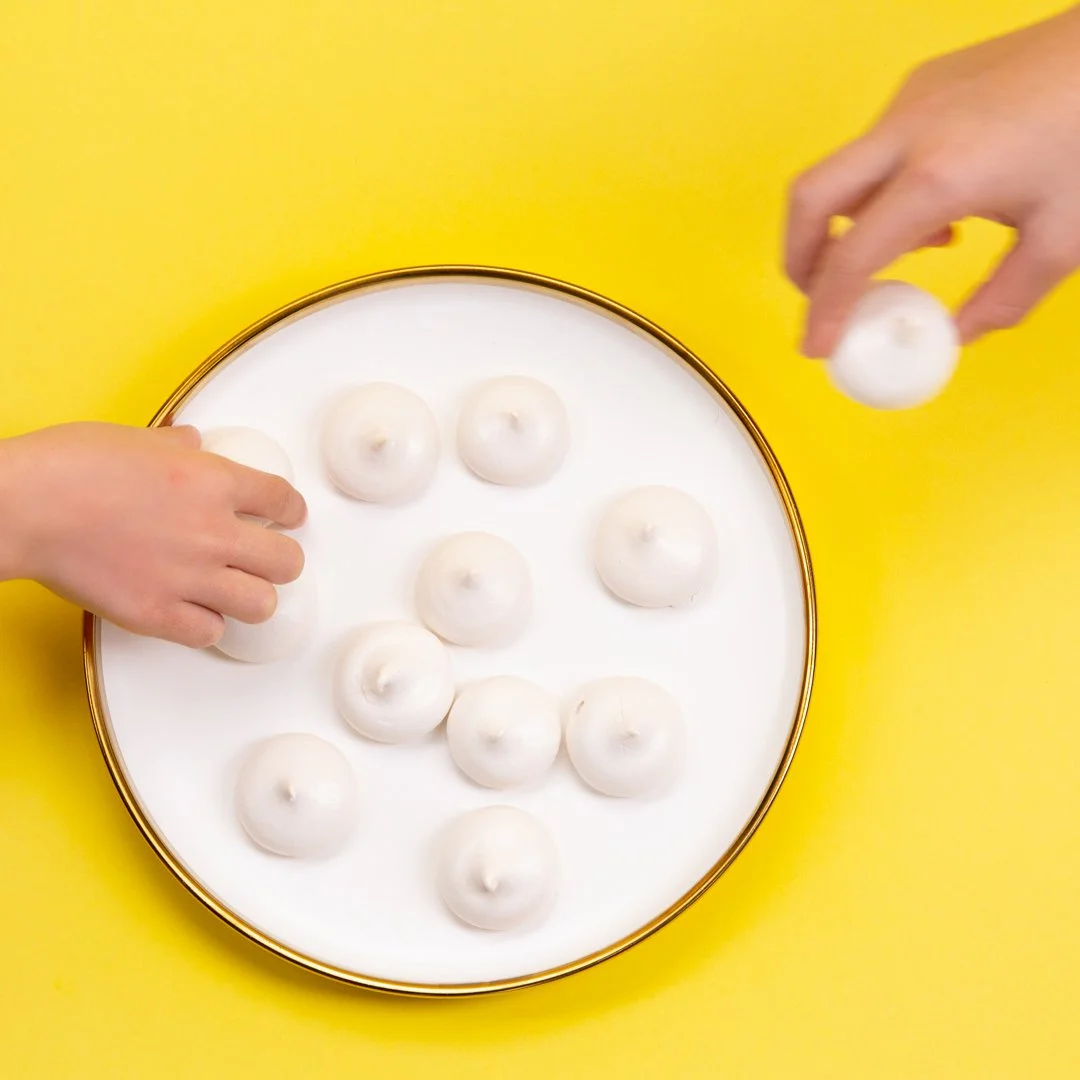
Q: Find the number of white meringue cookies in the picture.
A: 12